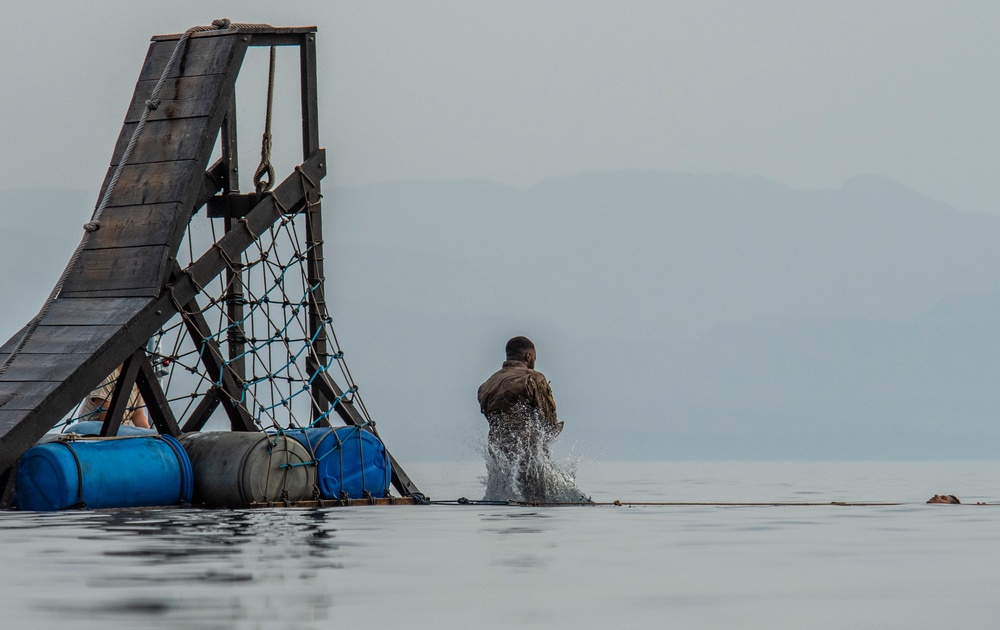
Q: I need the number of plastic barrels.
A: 3